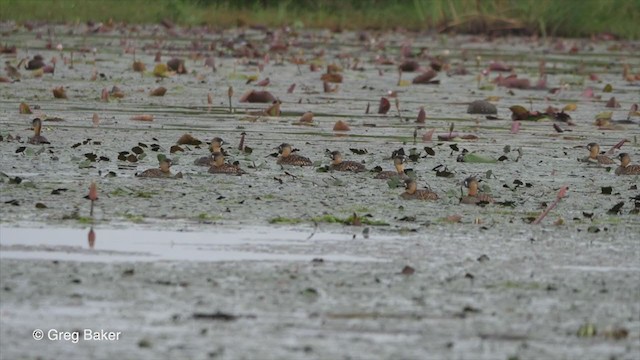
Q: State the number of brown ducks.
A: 11